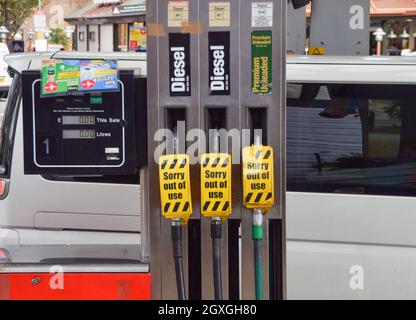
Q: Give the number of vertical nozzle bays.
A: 3